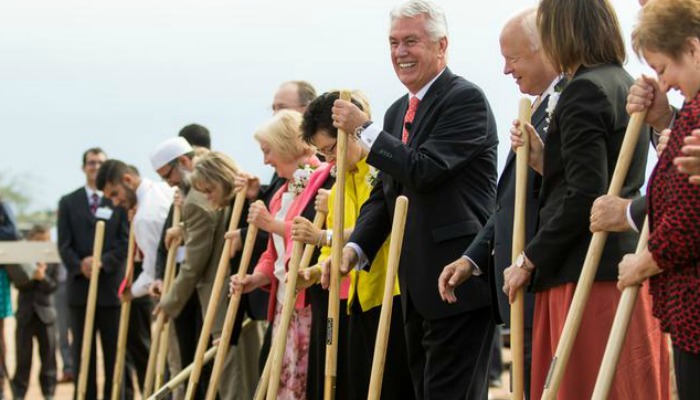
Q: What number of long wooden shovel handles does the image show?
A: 14